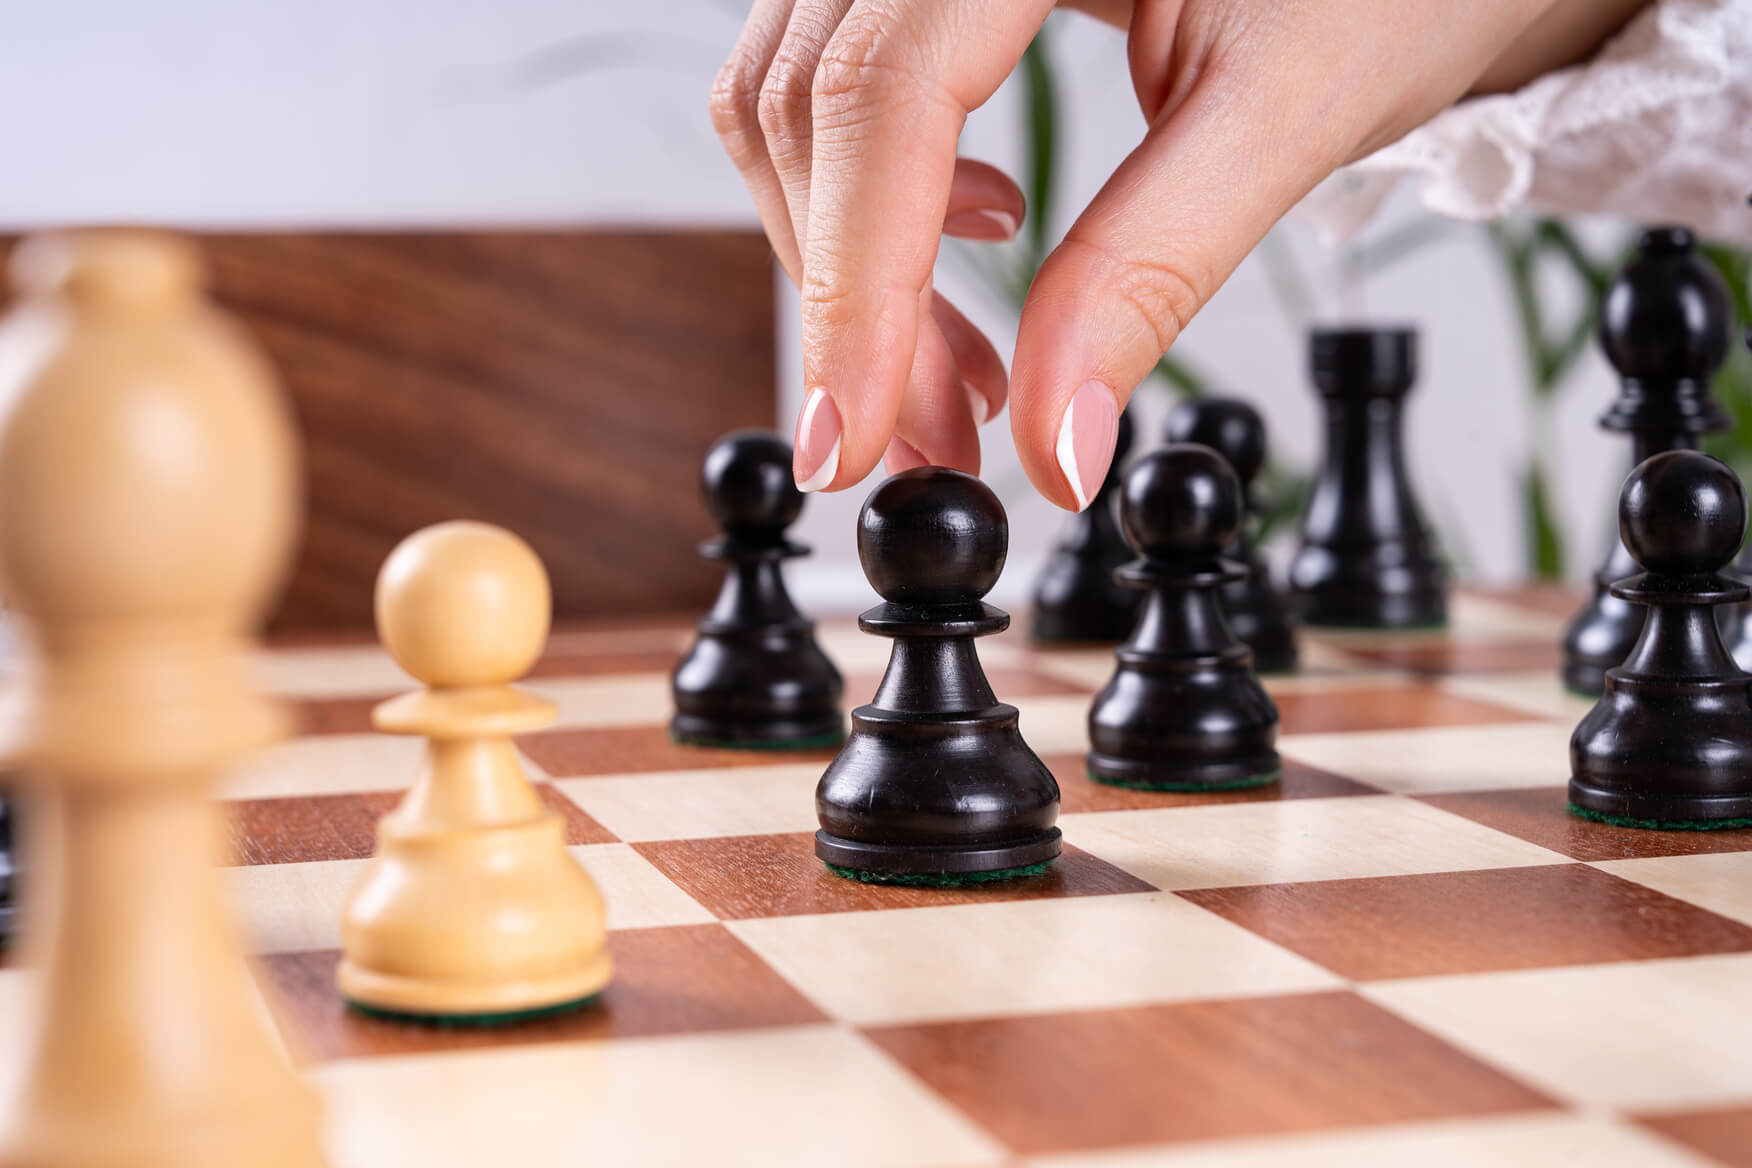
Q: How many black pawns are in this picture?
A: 6